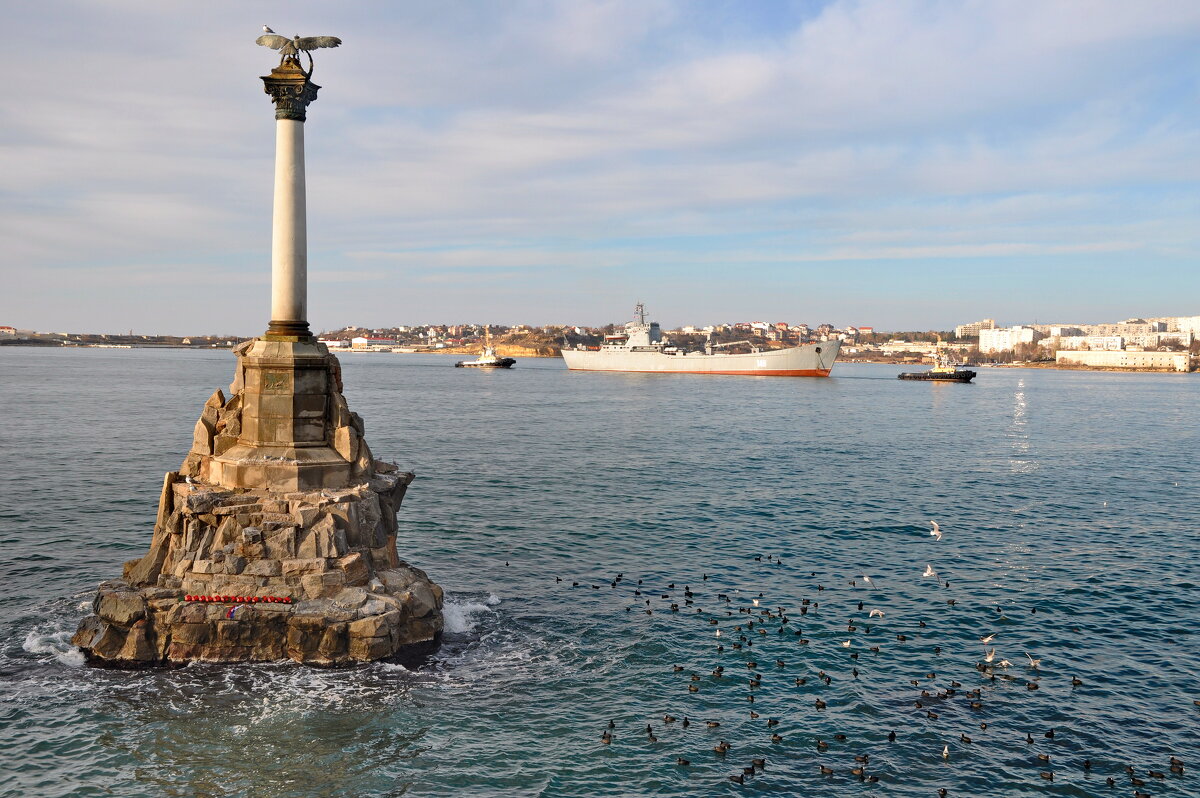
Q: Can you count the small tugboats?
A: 2